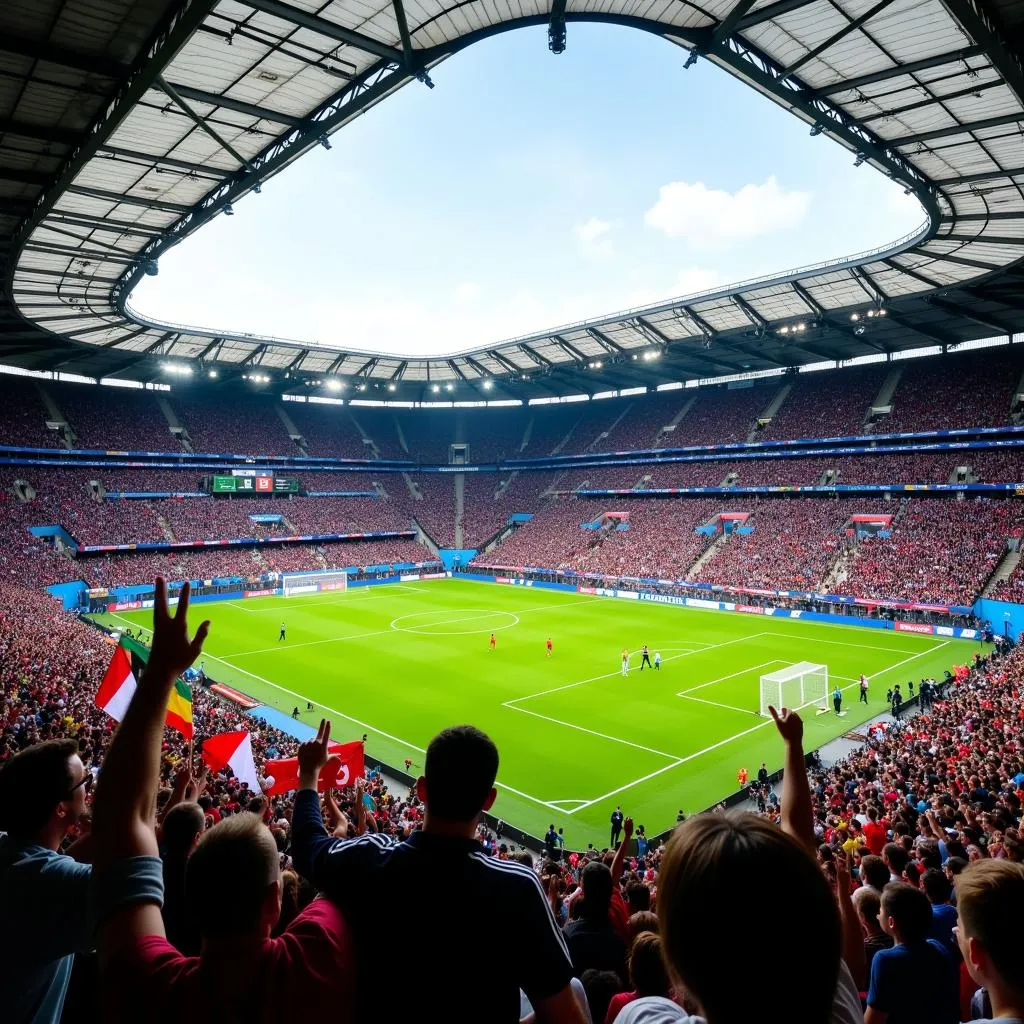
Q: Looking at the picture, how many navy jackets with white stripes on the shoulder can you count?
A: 1